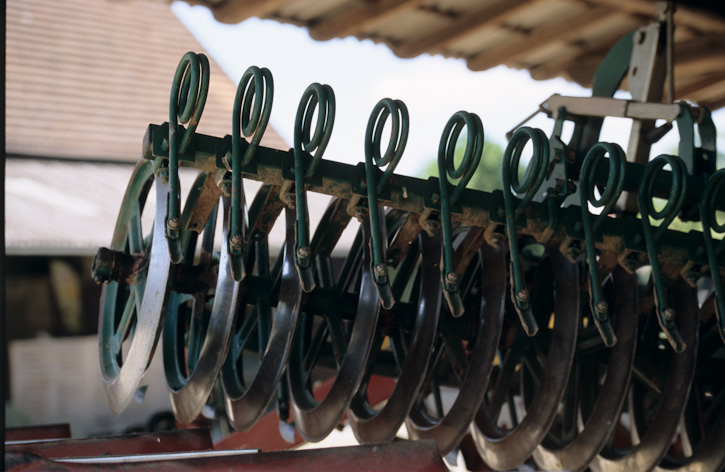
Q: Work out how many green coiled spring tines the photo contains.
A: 9